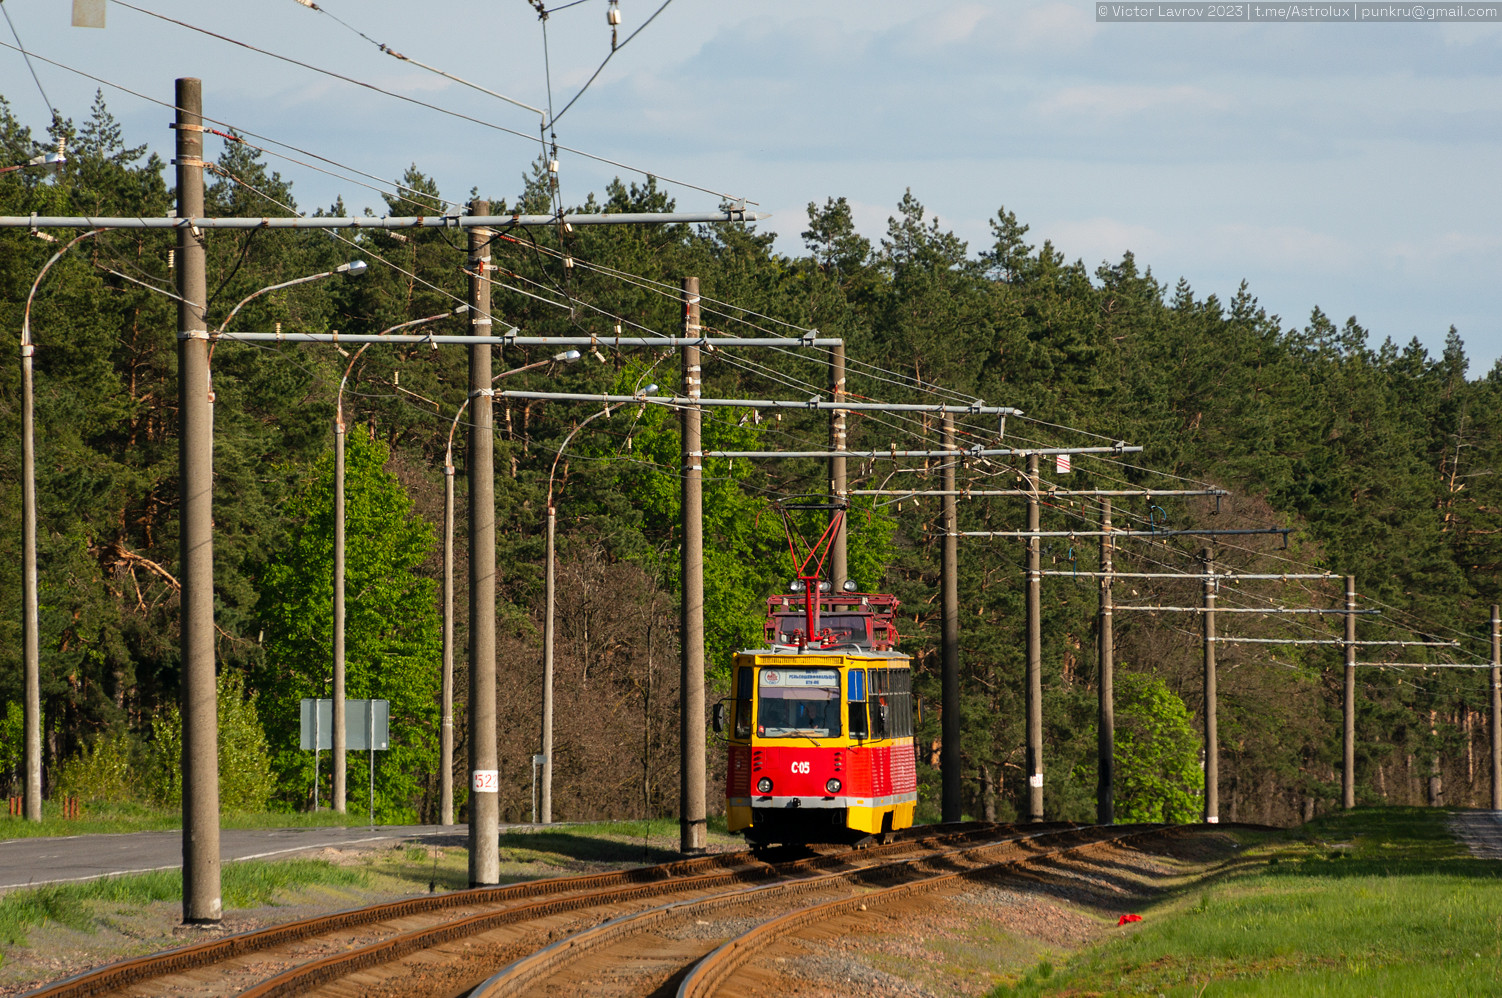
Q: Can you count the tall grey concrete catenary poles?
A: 10